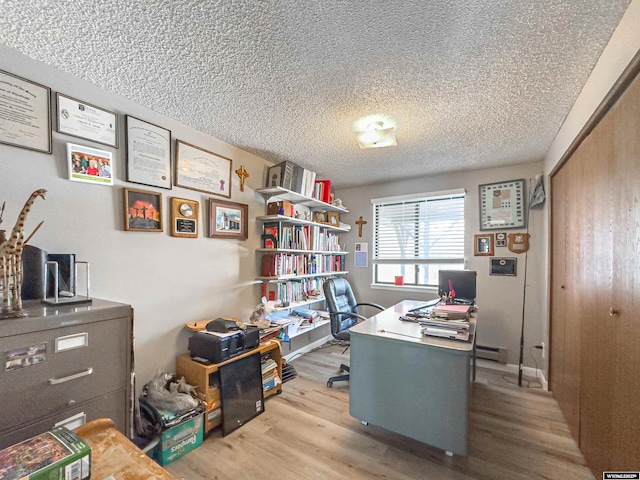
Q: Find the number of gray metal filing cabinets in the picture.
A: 1